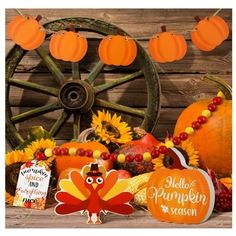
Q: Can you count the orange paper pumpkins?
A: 5